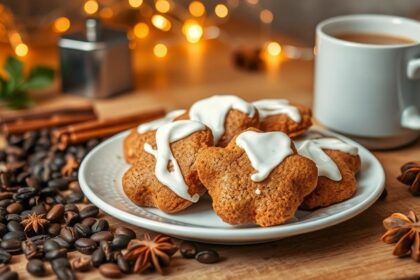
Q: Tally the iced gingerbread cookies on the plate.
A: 6